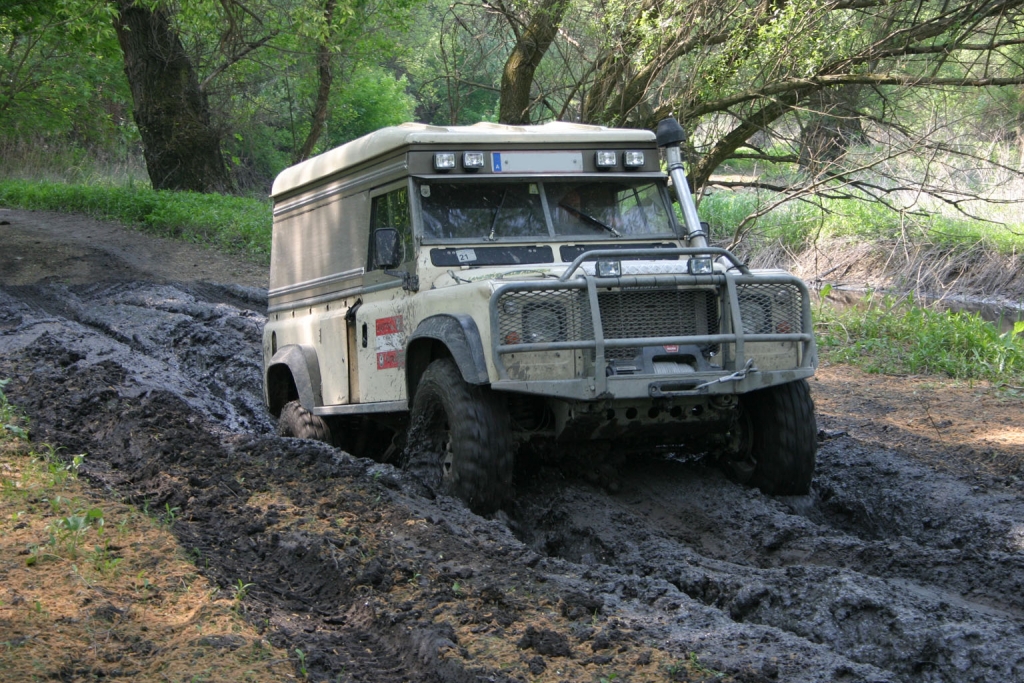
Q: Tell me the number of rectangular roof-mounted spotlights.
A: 4